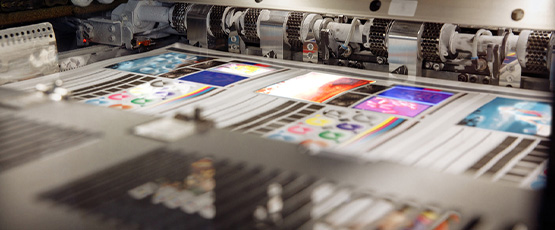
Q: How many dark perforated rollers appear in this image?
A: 7